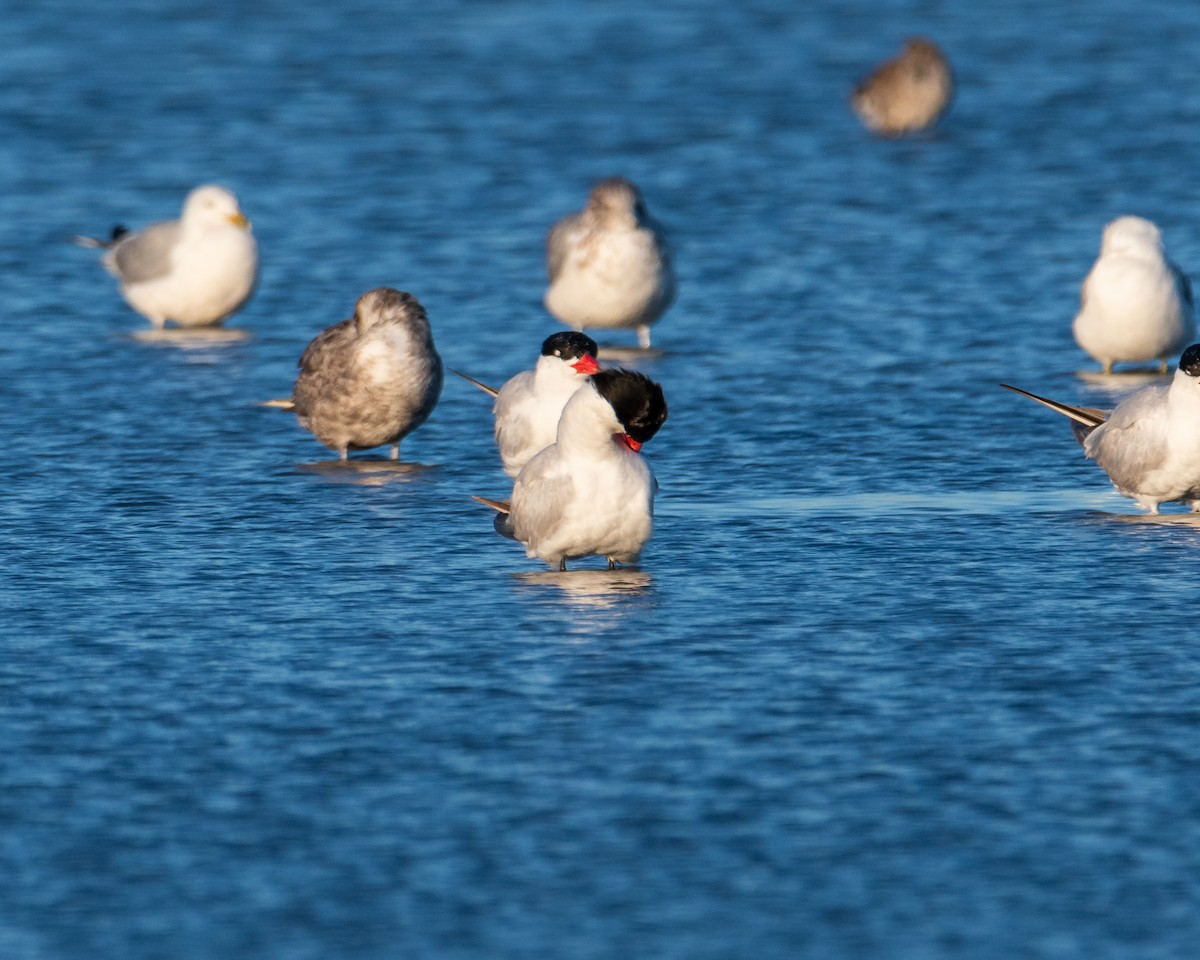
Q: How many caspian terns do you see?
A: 3